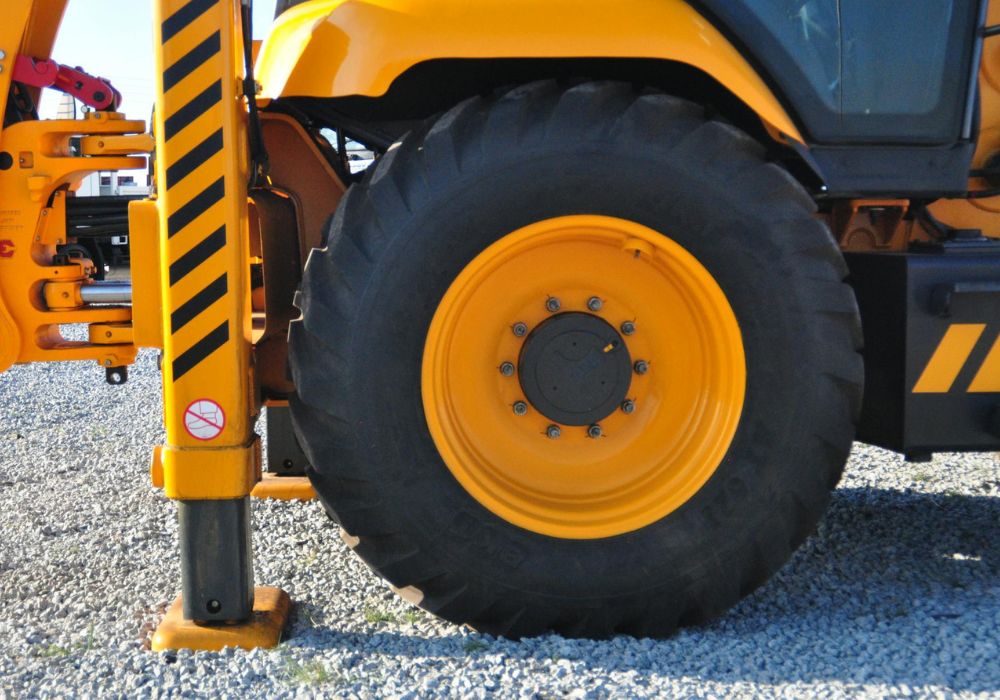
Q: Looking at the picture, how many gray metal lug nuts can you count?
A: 10